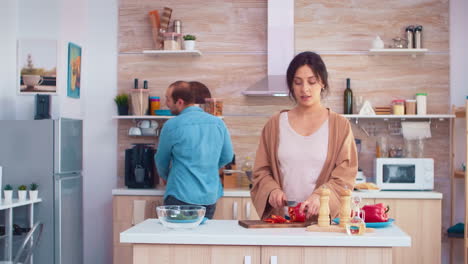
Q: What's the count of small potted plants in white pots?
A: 4